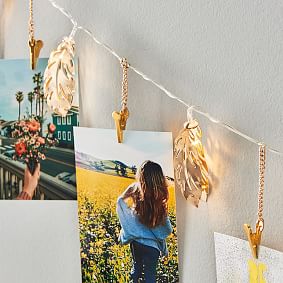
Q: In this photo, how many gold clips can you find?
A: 3